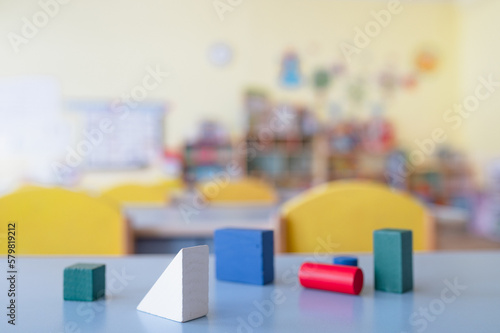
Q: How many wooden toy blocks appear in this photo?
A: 6